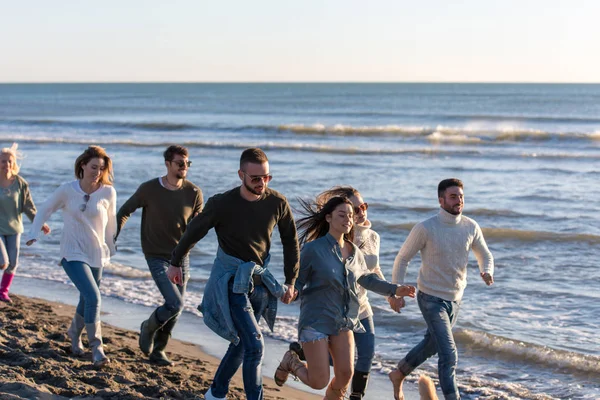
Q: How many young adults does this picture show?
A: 7